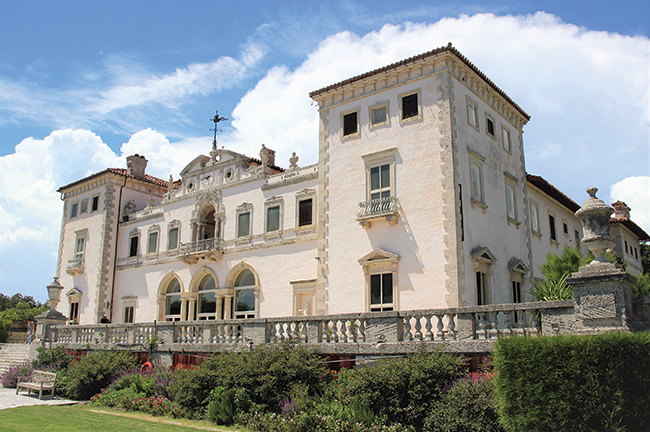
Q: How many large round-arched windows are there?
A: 3